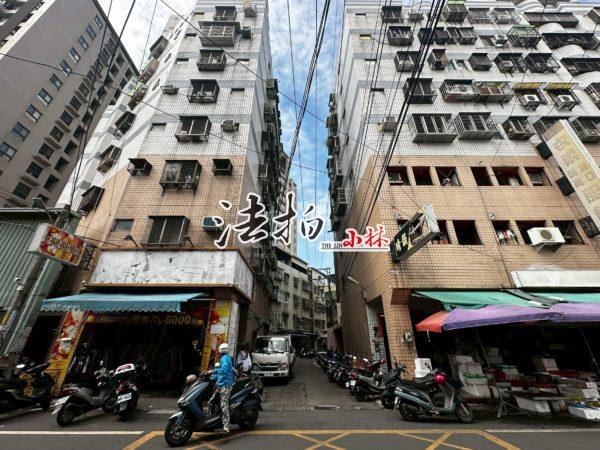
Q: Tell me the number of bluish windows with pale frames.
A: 10